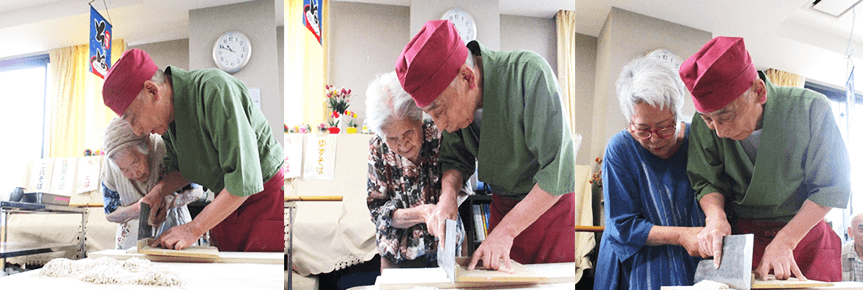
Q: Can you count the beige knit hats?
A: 1